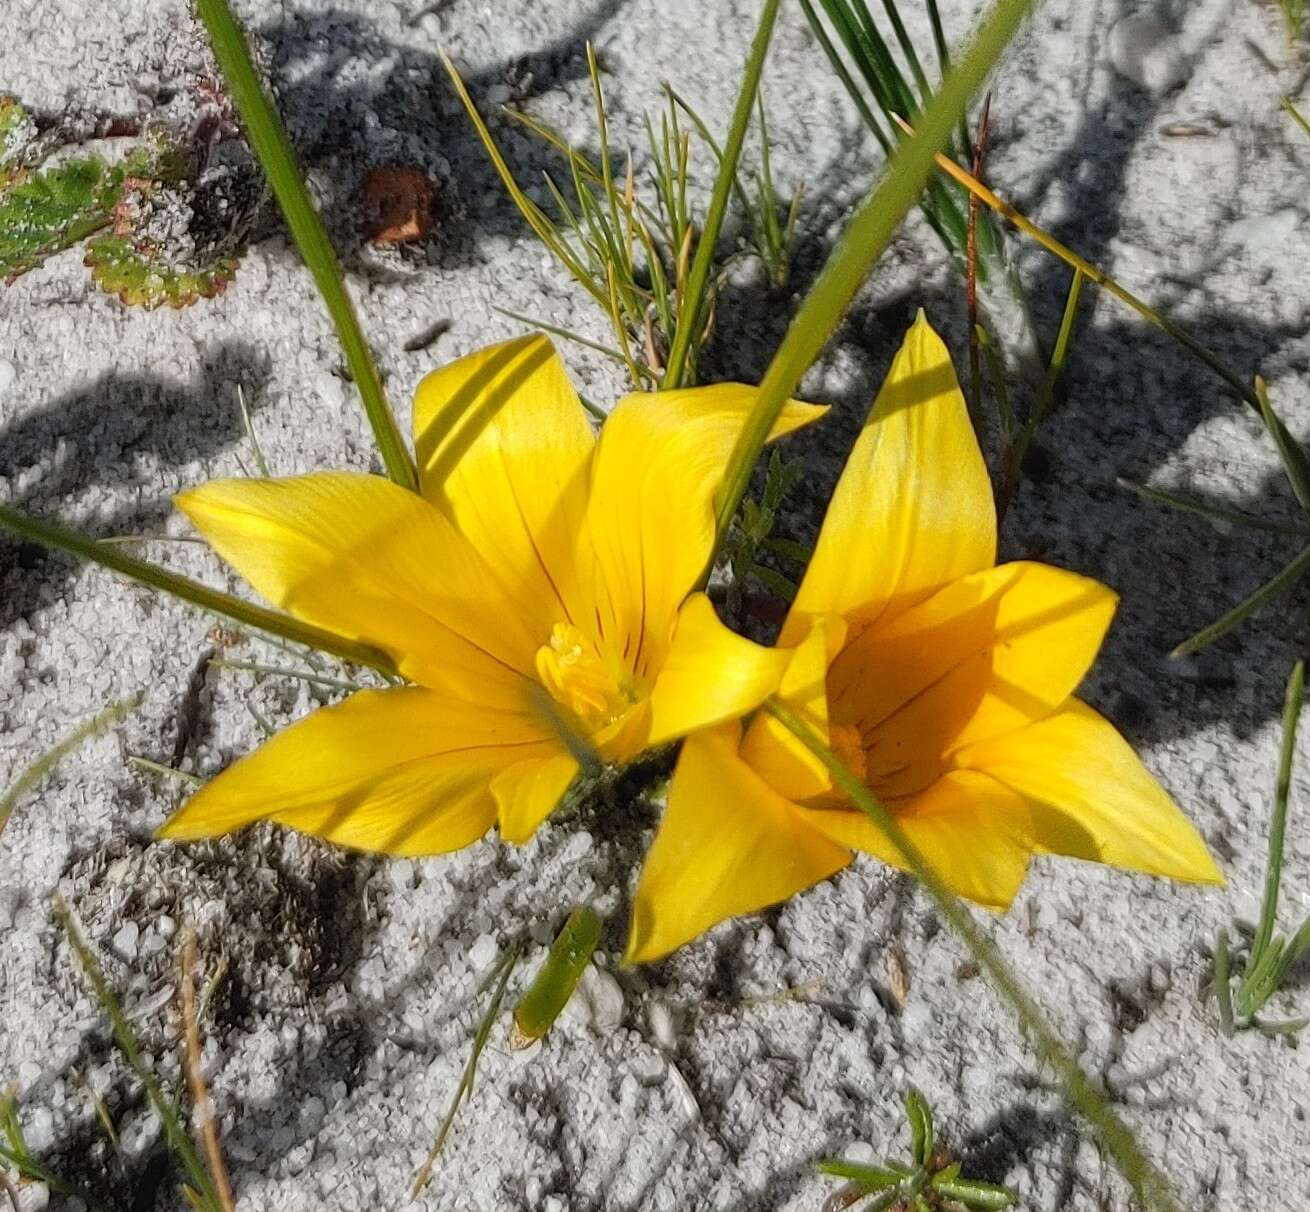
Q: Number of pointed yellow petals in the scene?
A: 12